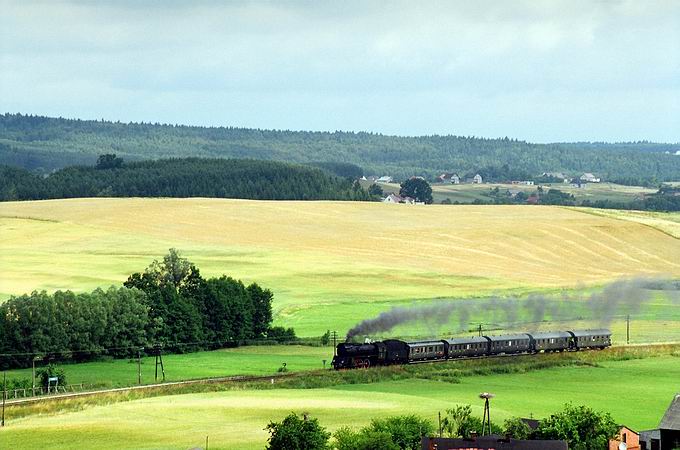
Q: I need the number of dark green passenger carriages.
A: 5